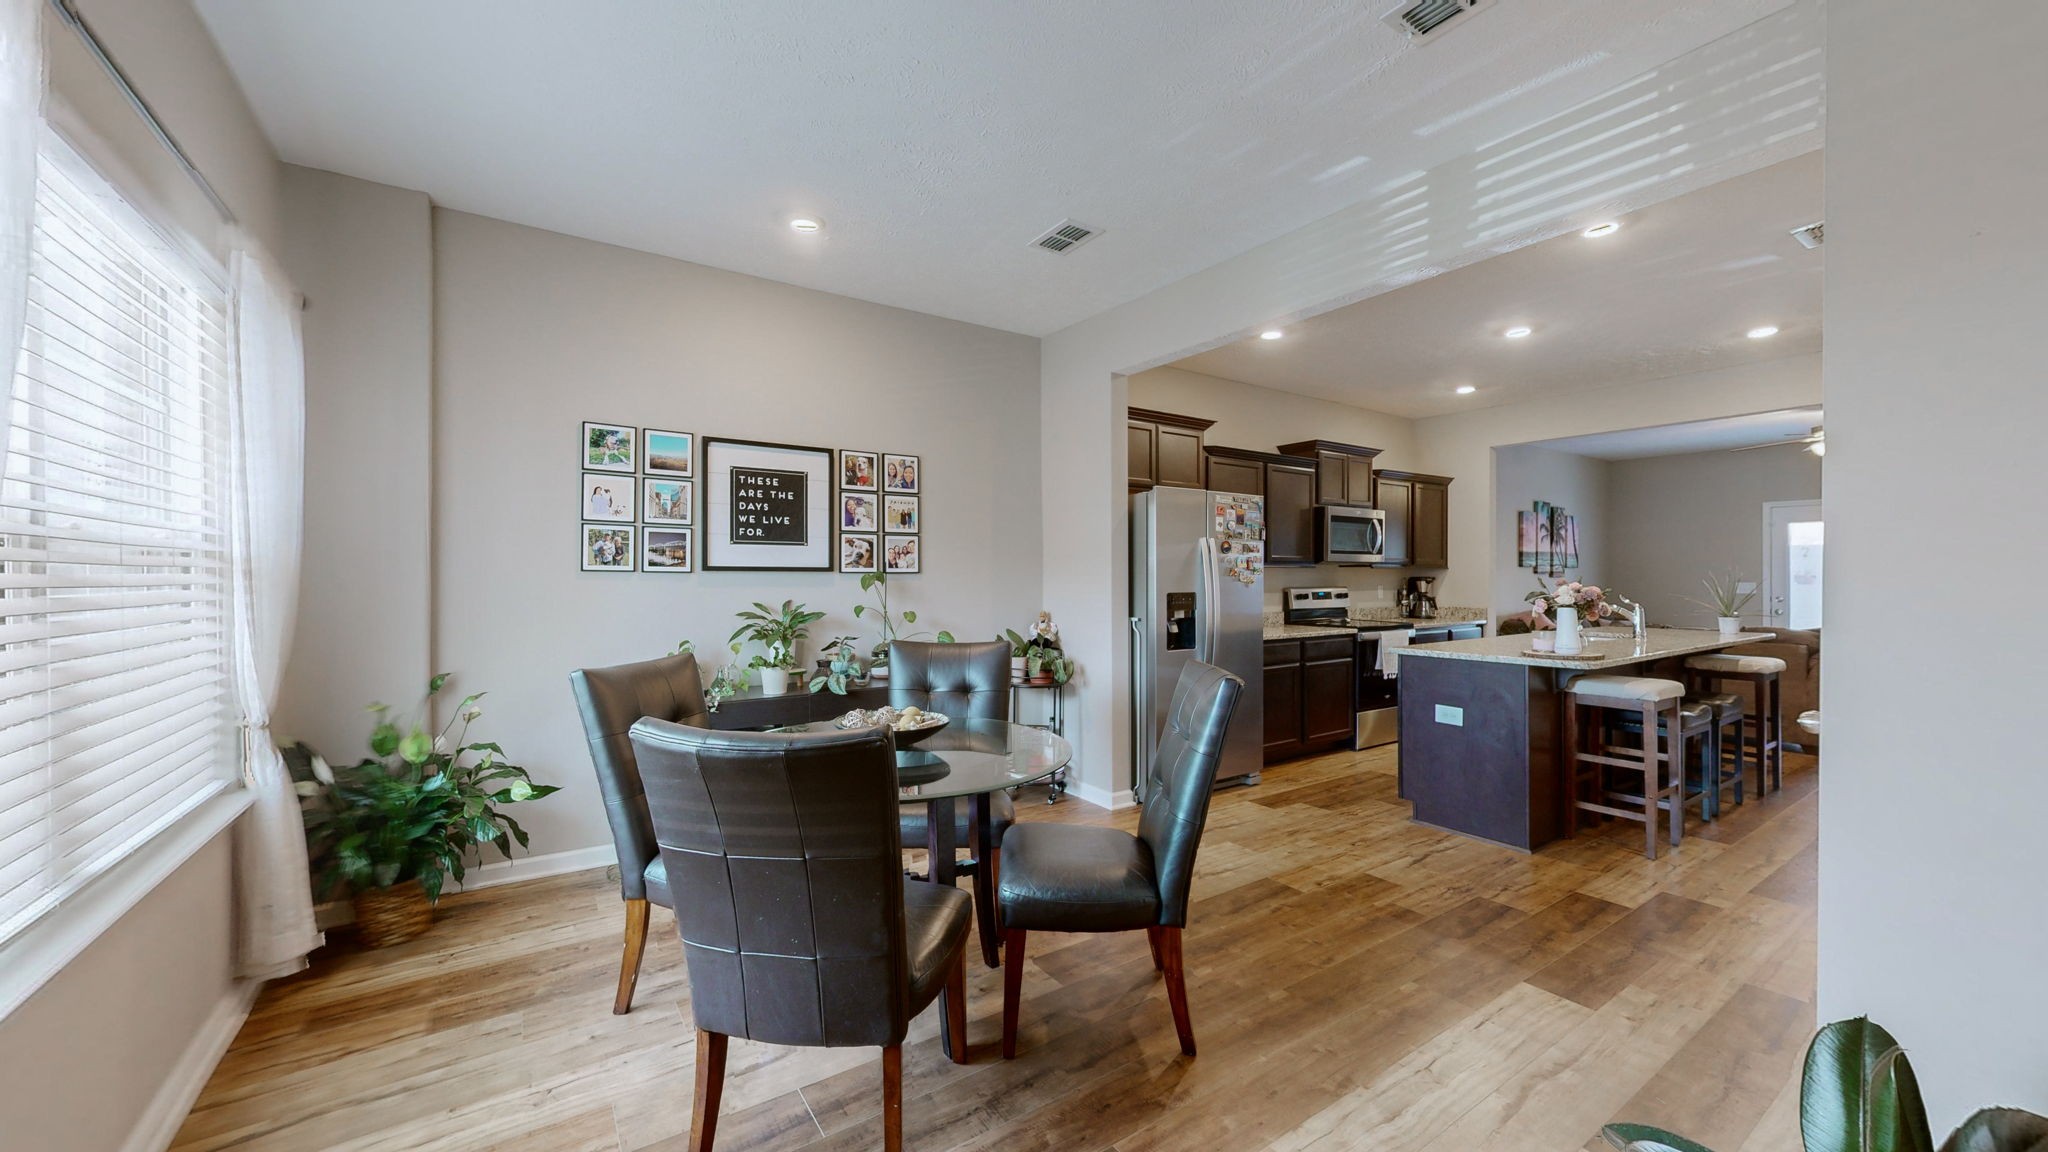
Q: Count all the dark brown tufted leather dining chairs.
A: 4